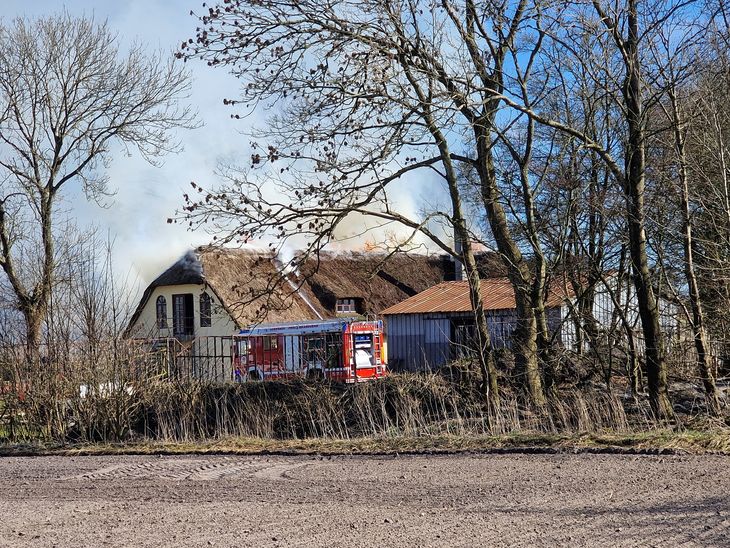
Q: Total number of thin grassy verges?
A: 1